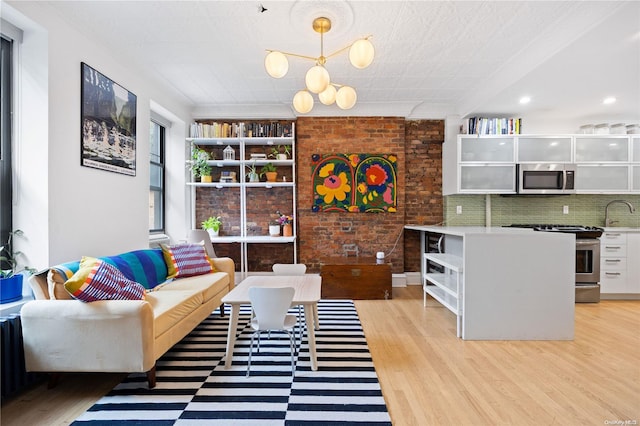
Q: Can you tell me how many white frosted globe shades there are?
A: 6